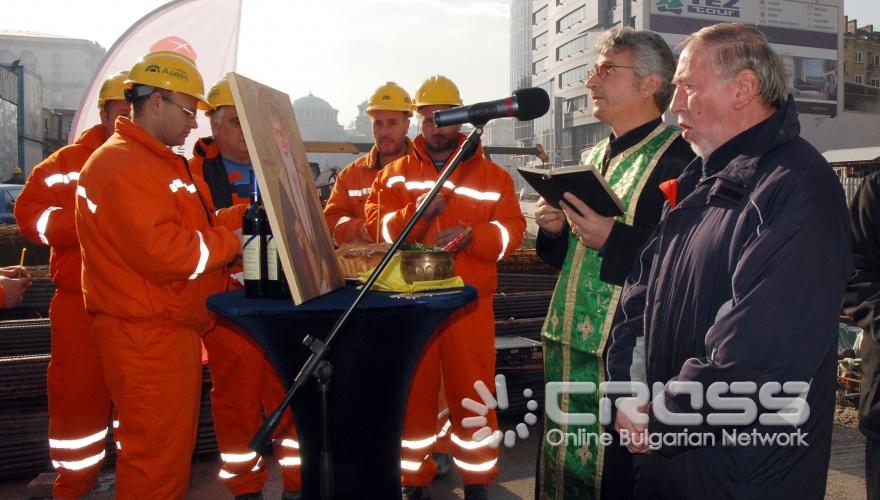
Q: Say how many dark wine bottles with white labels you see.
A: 2